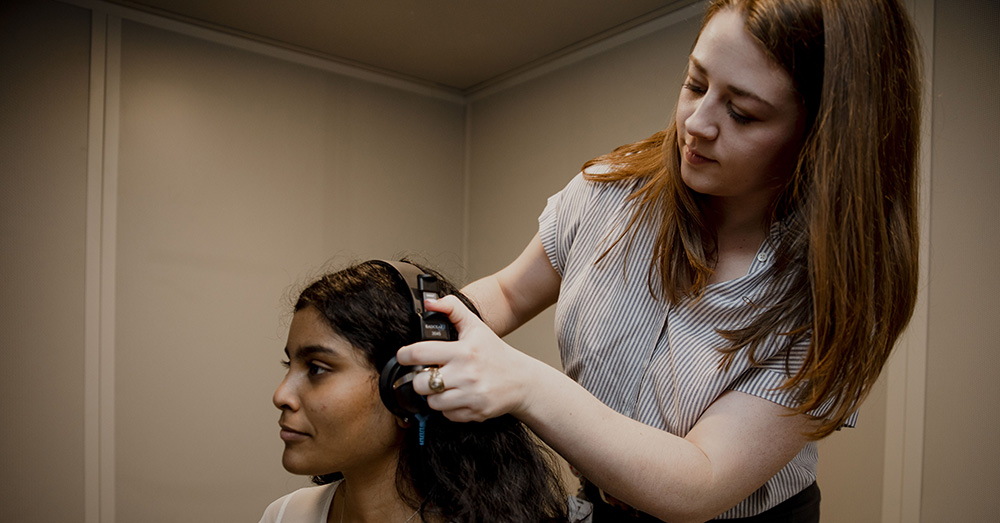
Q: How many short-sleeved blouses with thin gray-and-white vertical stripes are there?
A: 1